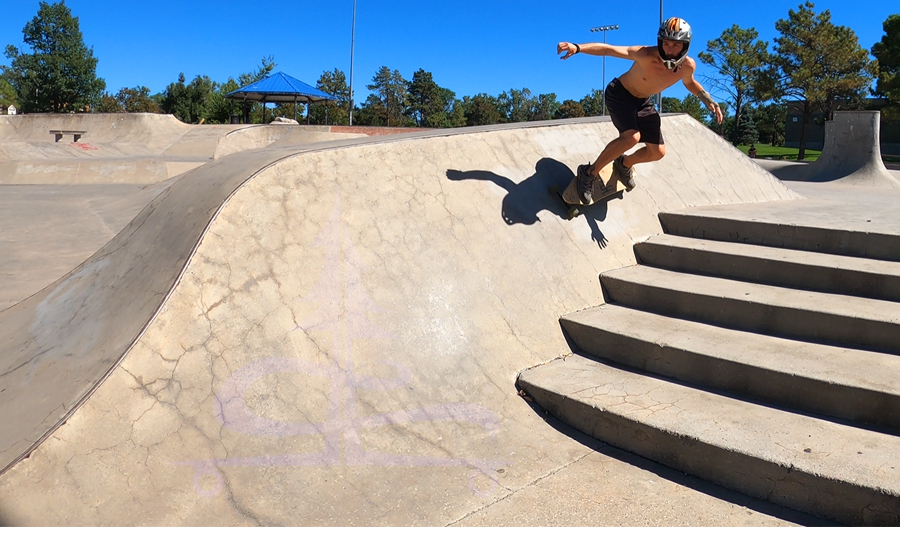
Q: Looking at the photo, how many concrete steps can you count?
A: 5